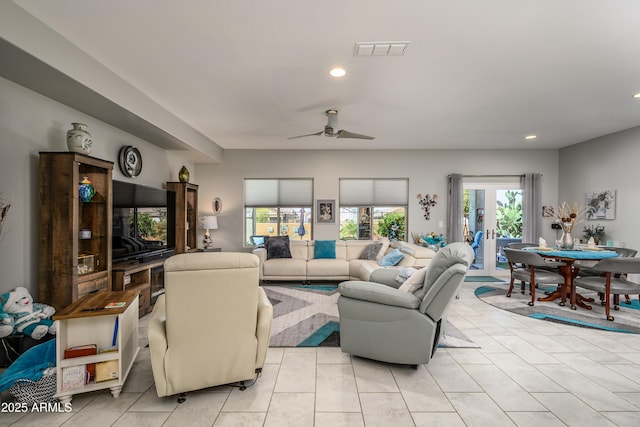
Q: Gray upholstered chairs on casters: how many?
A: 4